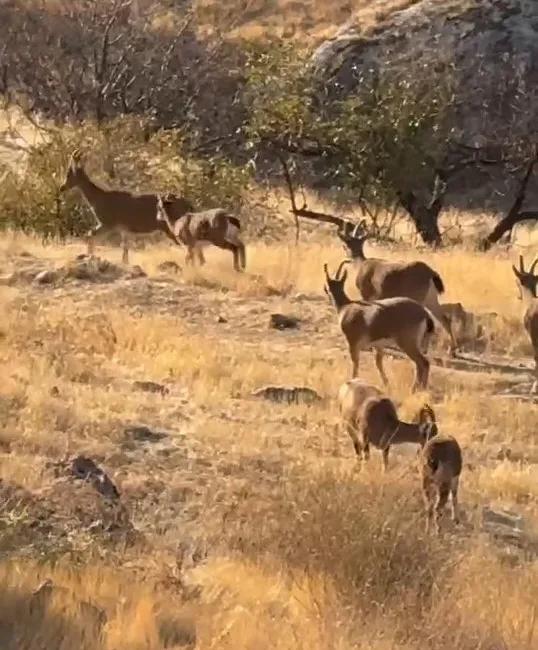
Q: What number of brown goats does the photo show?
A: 7